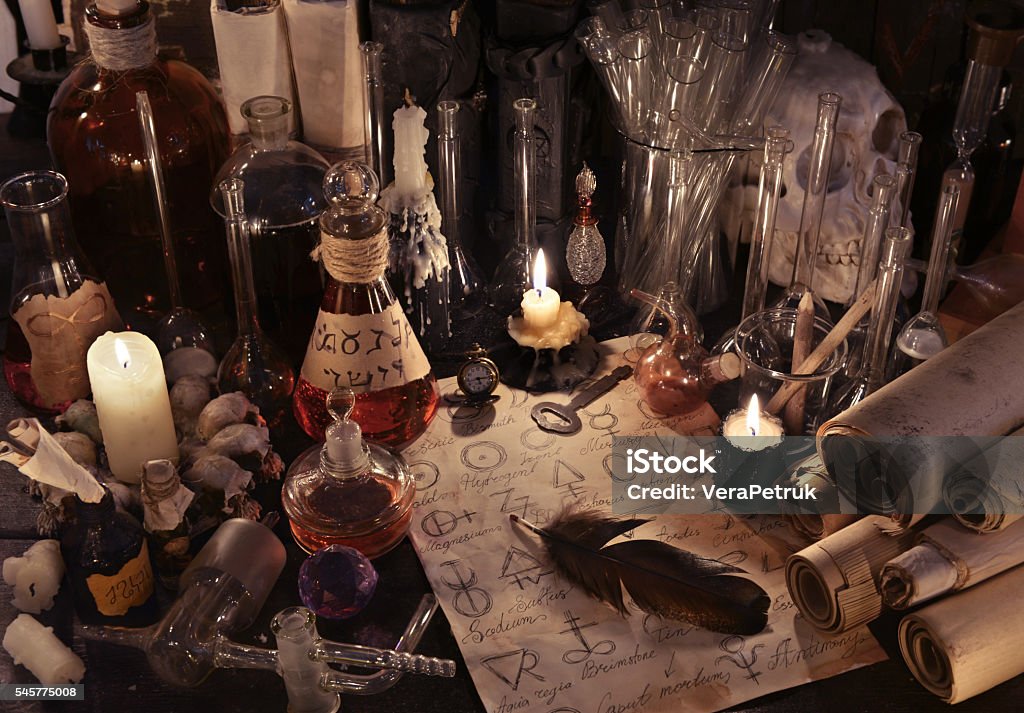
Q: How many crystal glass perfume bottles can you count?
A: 1